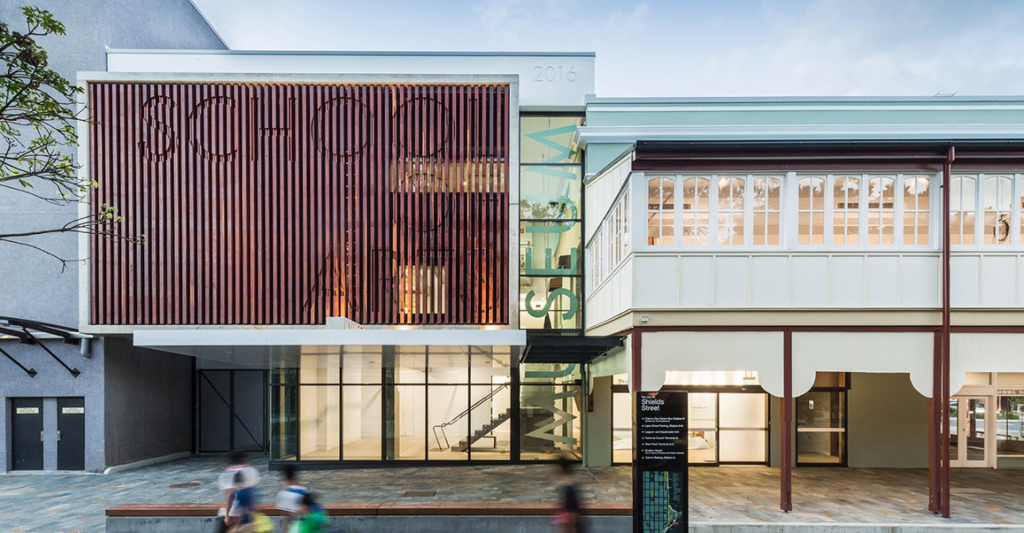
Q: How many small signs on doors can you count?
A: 2